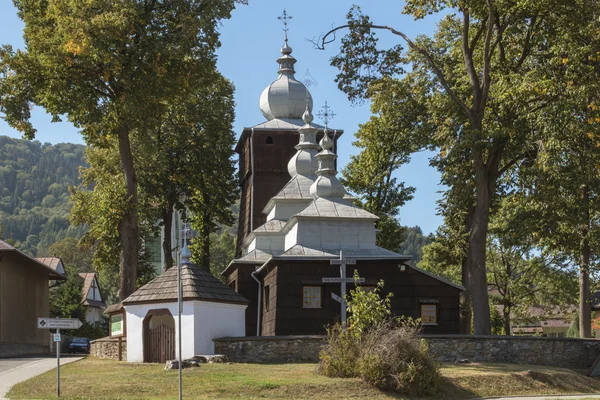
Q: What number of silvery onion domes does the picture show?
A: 3